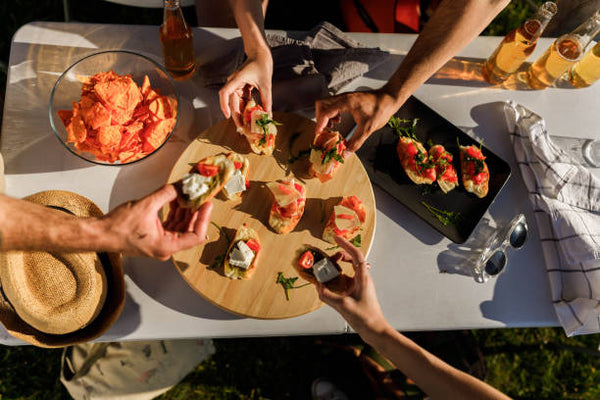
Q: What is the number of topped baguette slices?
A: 11